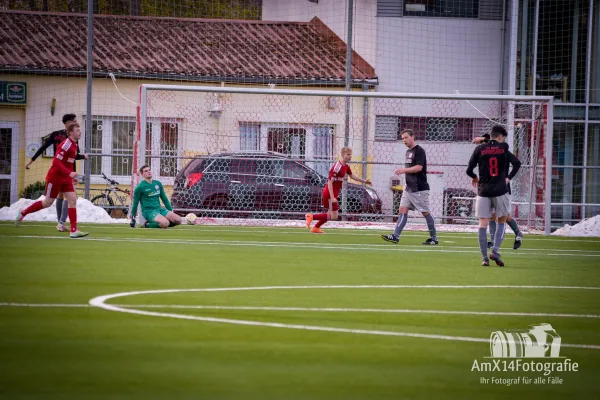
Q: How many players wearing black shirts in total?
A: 4